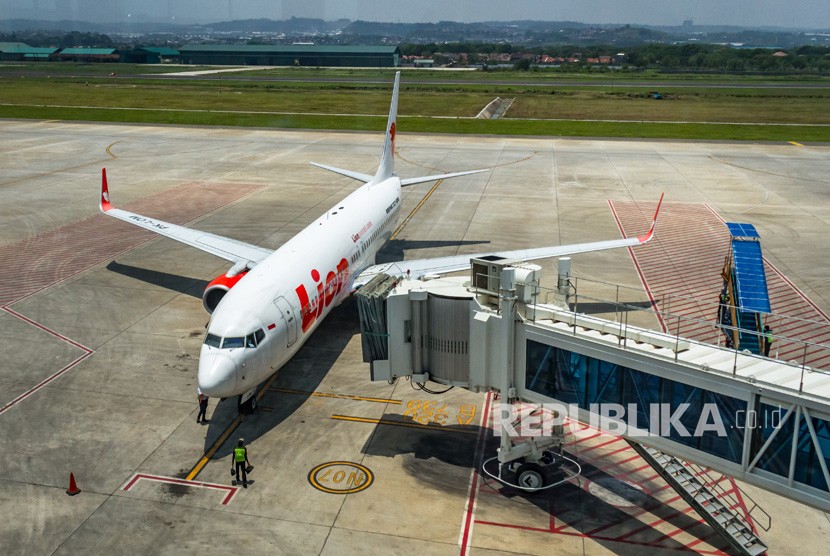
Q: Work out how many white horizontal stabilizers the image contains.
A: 2